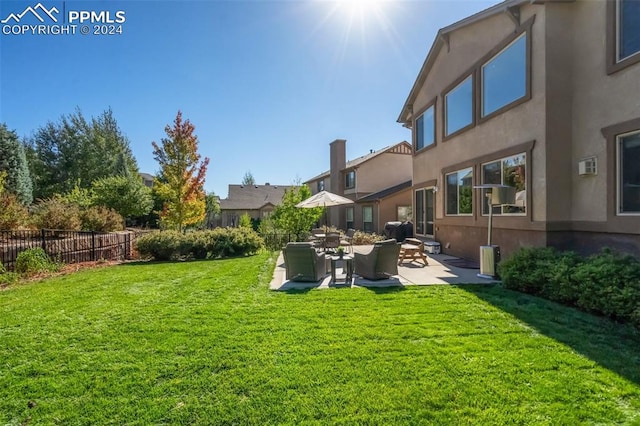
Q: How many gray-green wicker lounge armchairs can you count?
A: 2